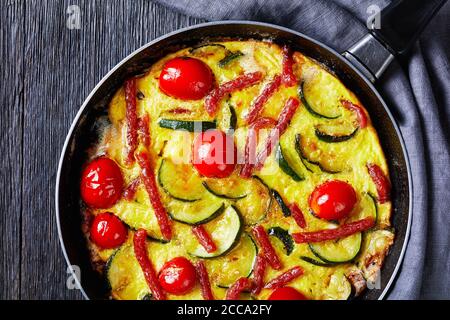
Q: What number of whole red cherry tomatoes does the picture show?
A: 7